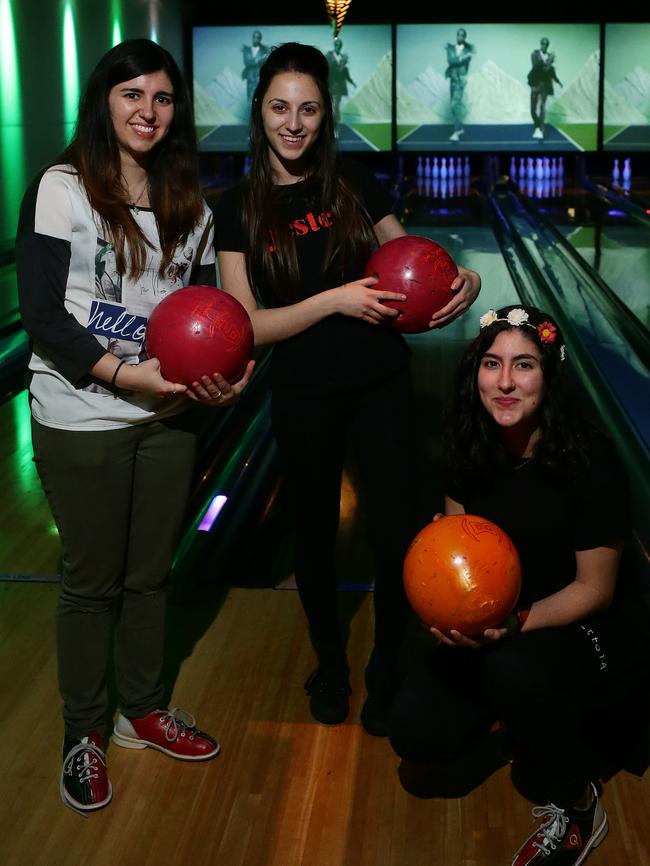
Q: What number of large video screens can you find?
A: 3